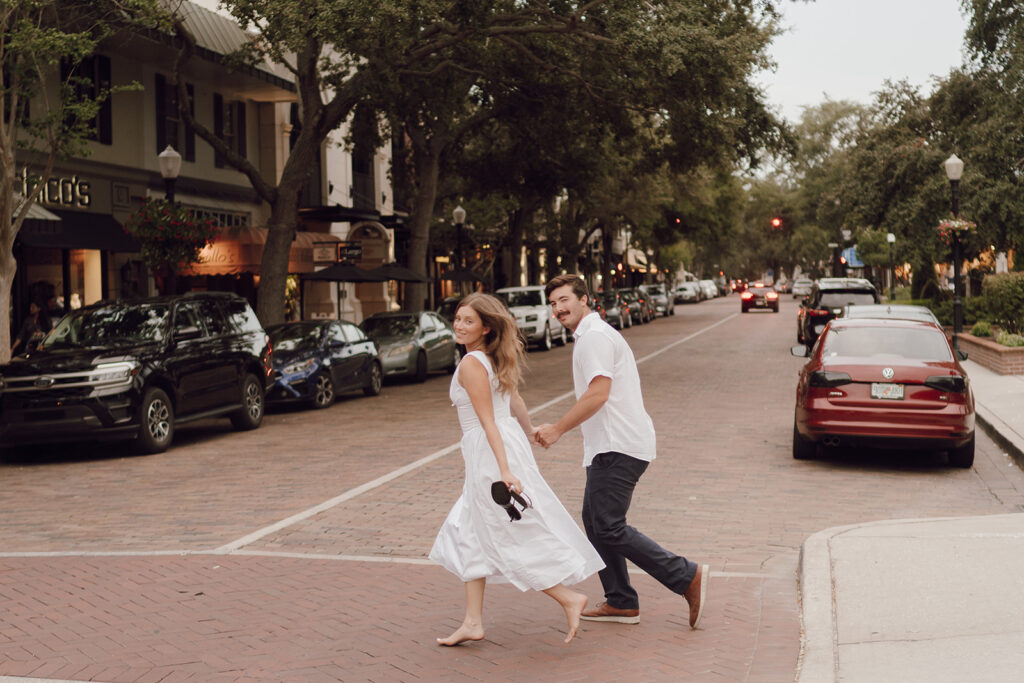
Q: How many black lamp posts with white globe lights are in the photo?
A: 4